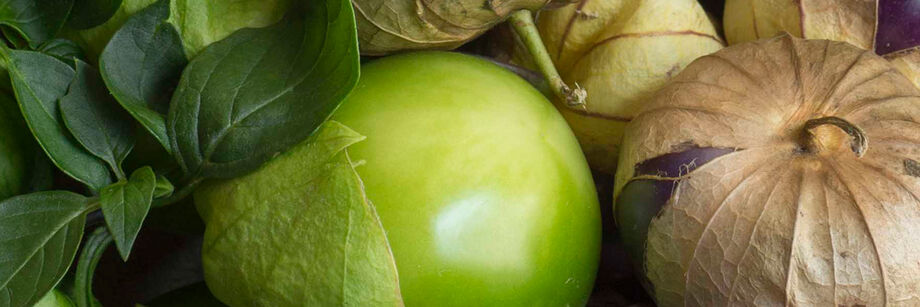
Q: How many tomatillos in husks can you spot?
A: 4